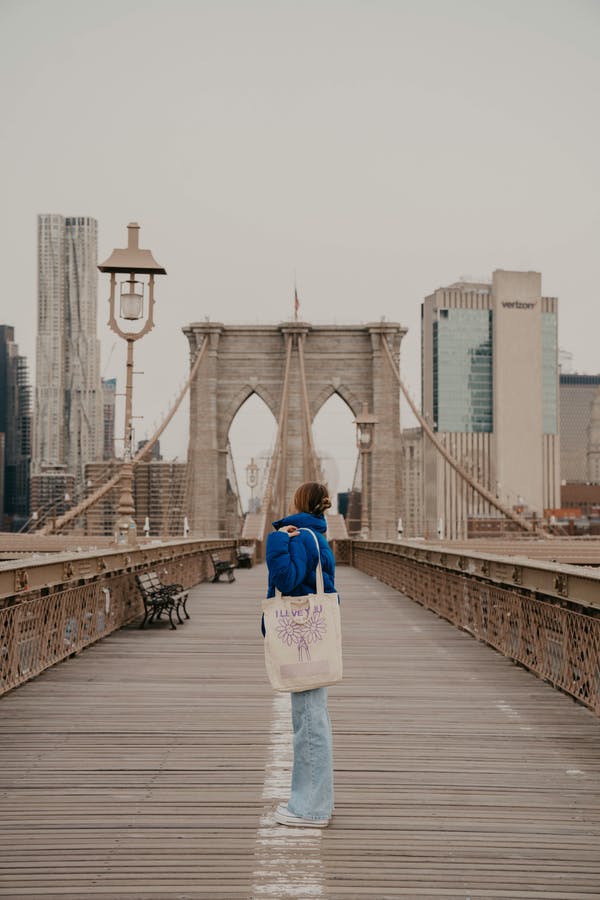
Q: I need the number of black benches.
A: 3